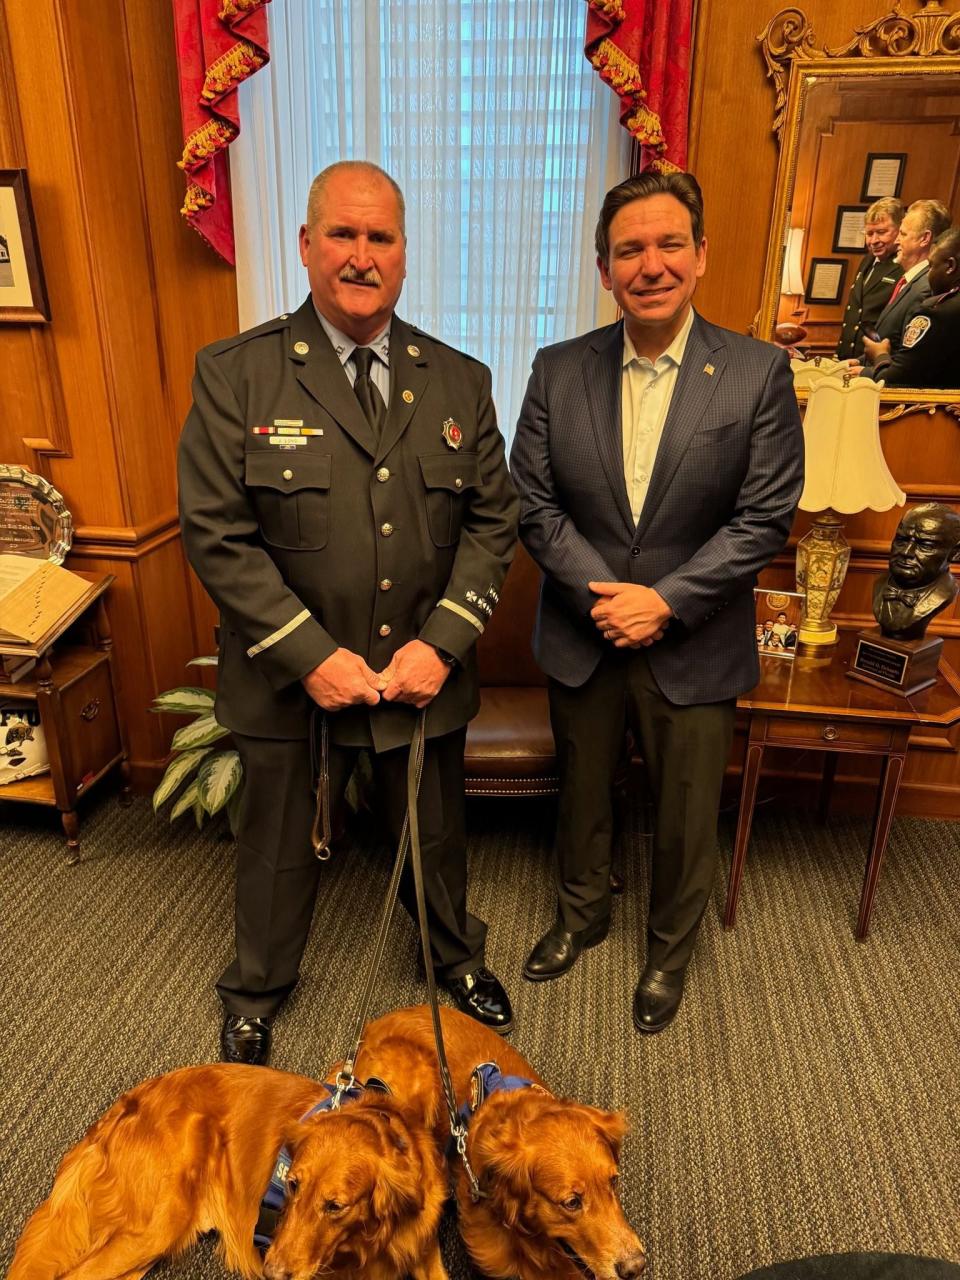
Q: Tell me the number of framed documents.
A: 3